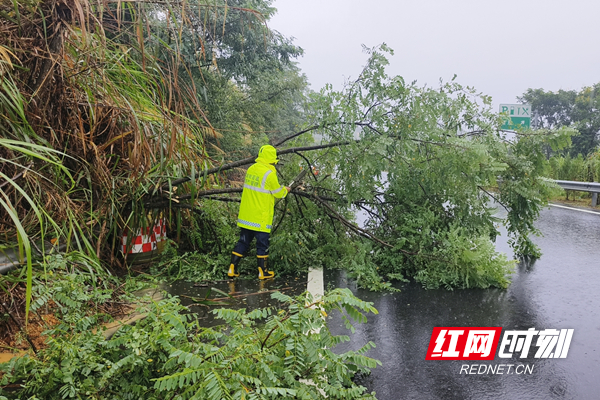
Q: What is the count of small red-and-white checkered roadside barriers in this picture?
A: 1